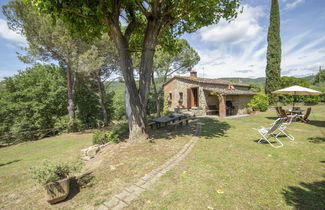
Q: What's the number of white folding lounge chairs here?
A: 2